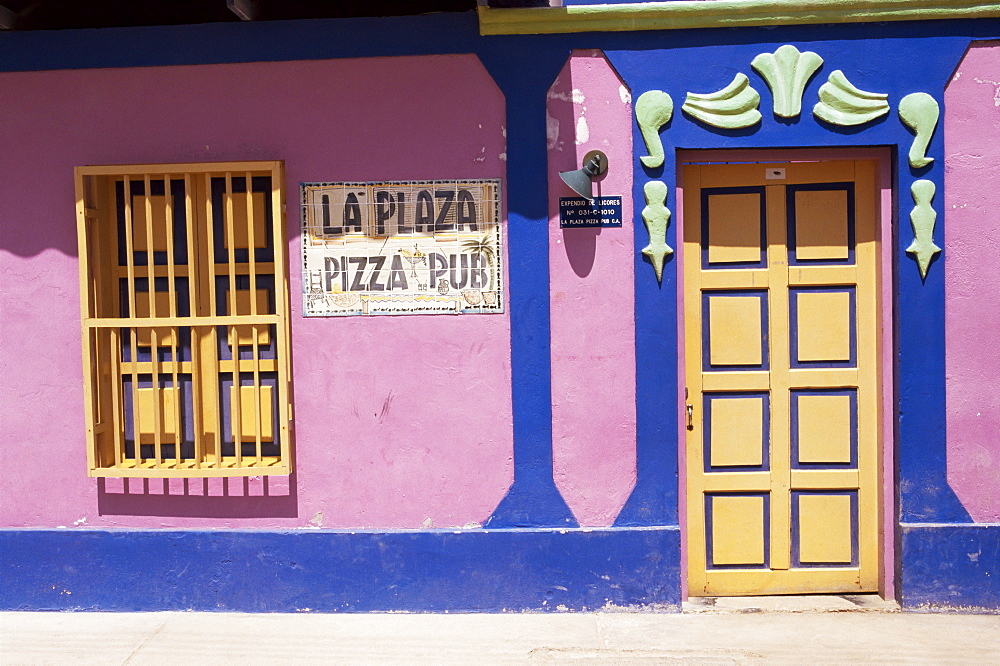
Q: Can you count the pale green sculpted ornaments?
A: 7